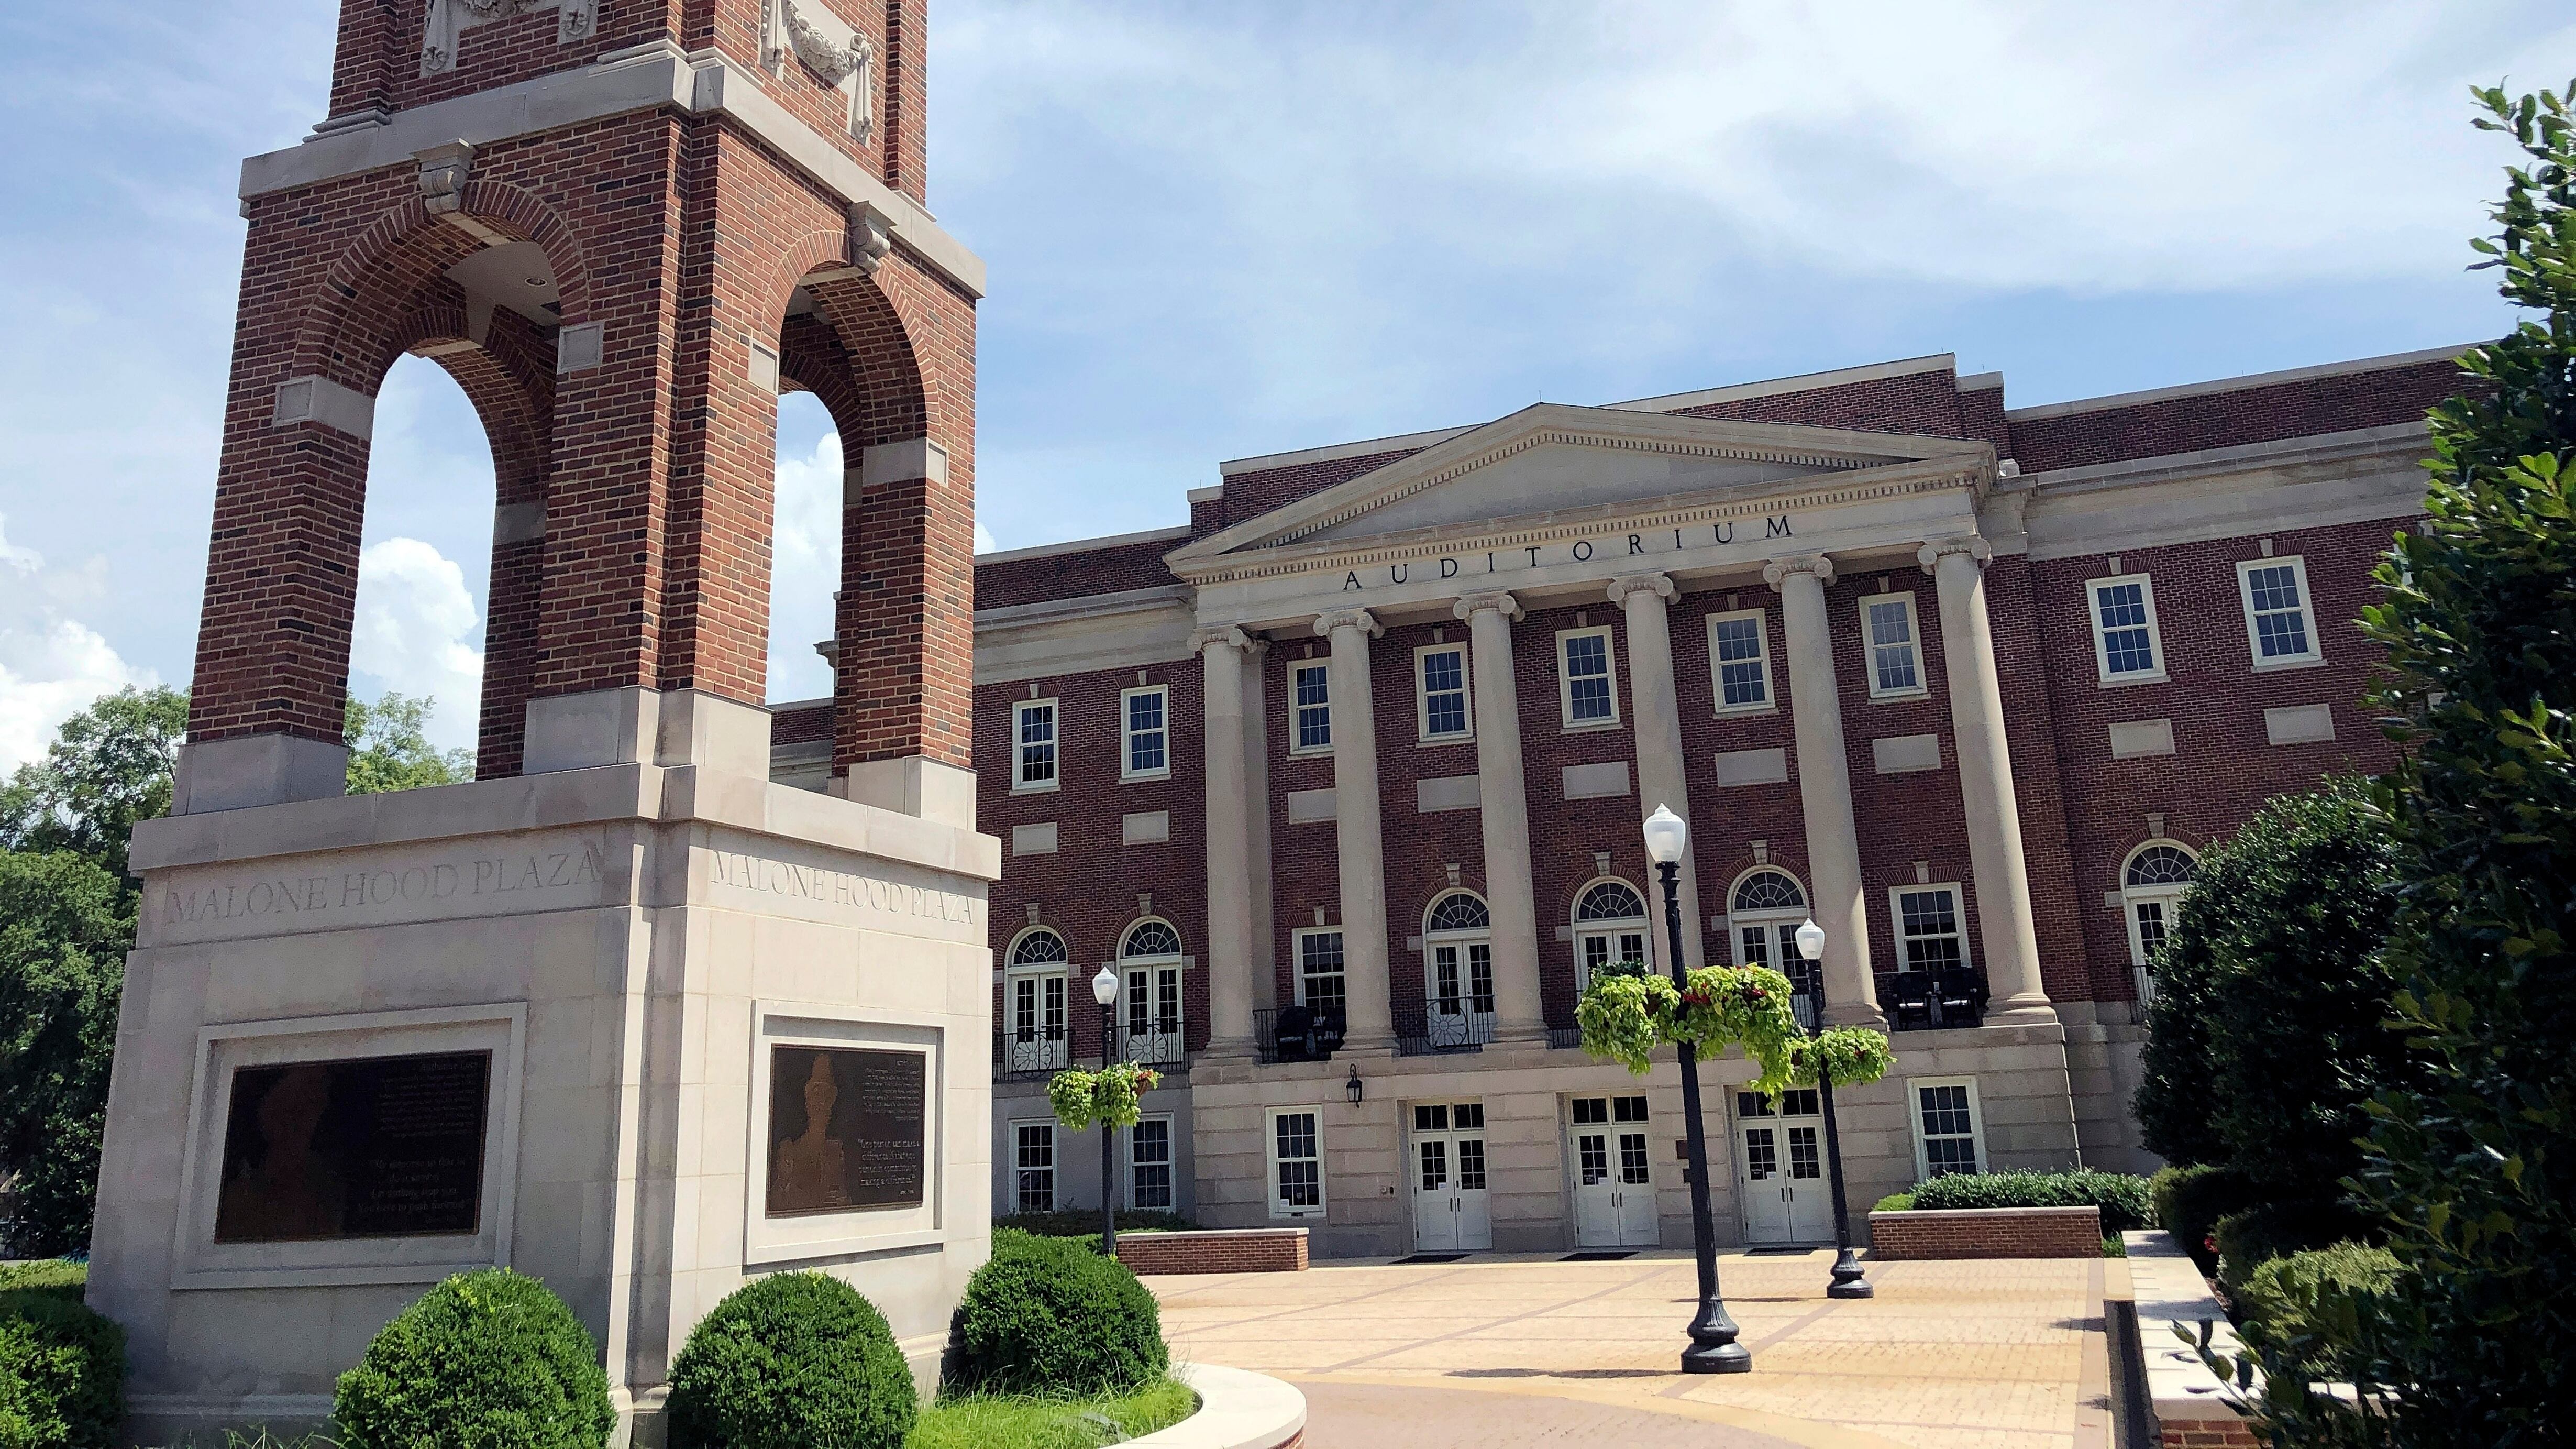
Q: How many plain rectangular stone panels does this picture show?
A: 9